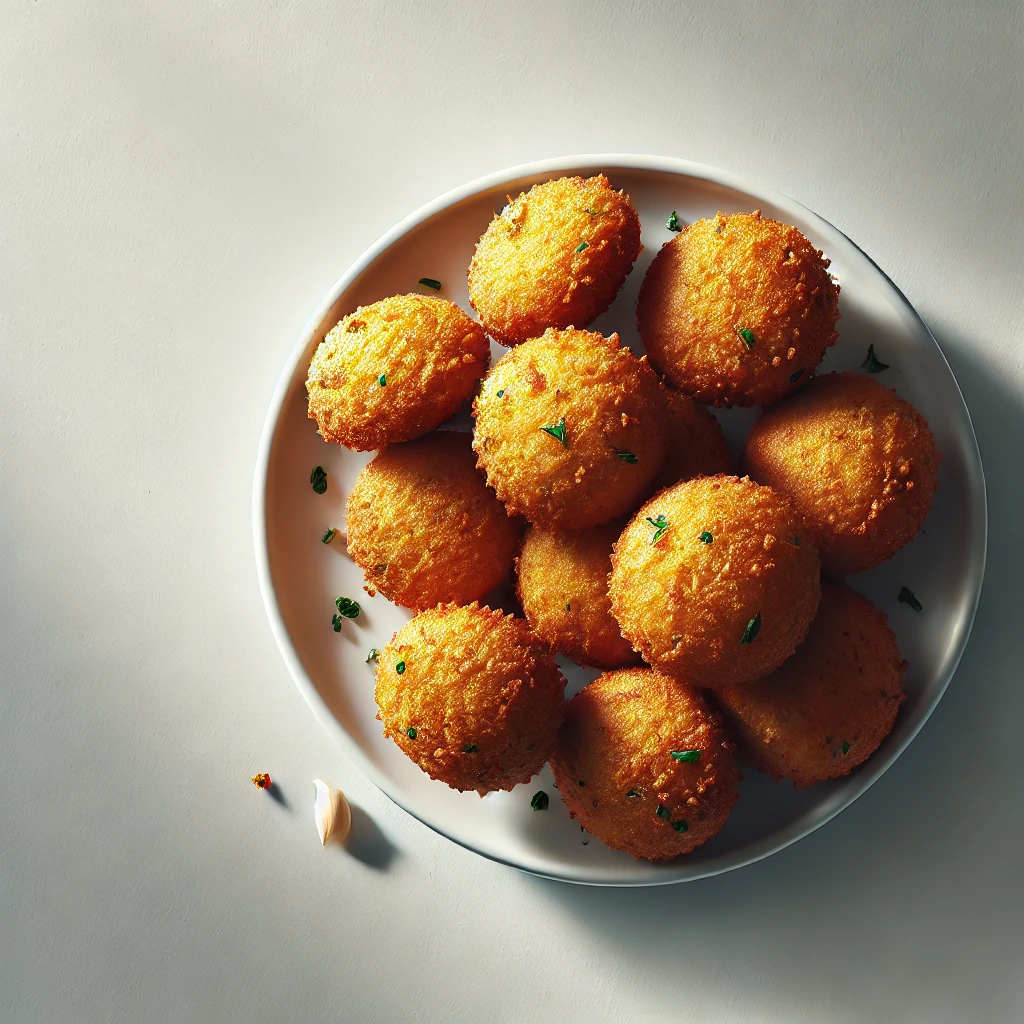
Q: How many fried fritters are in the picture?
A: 12